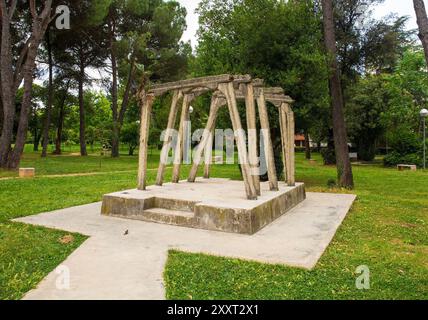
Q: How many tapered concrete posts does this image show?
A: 10